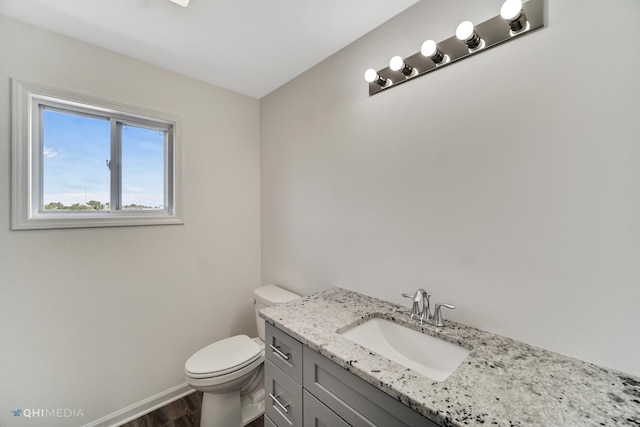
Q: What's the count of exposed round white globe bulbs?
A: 5